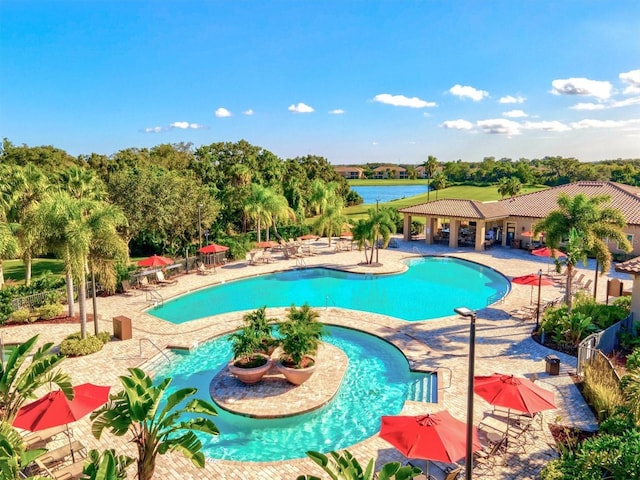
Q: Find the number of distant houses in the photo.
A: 3